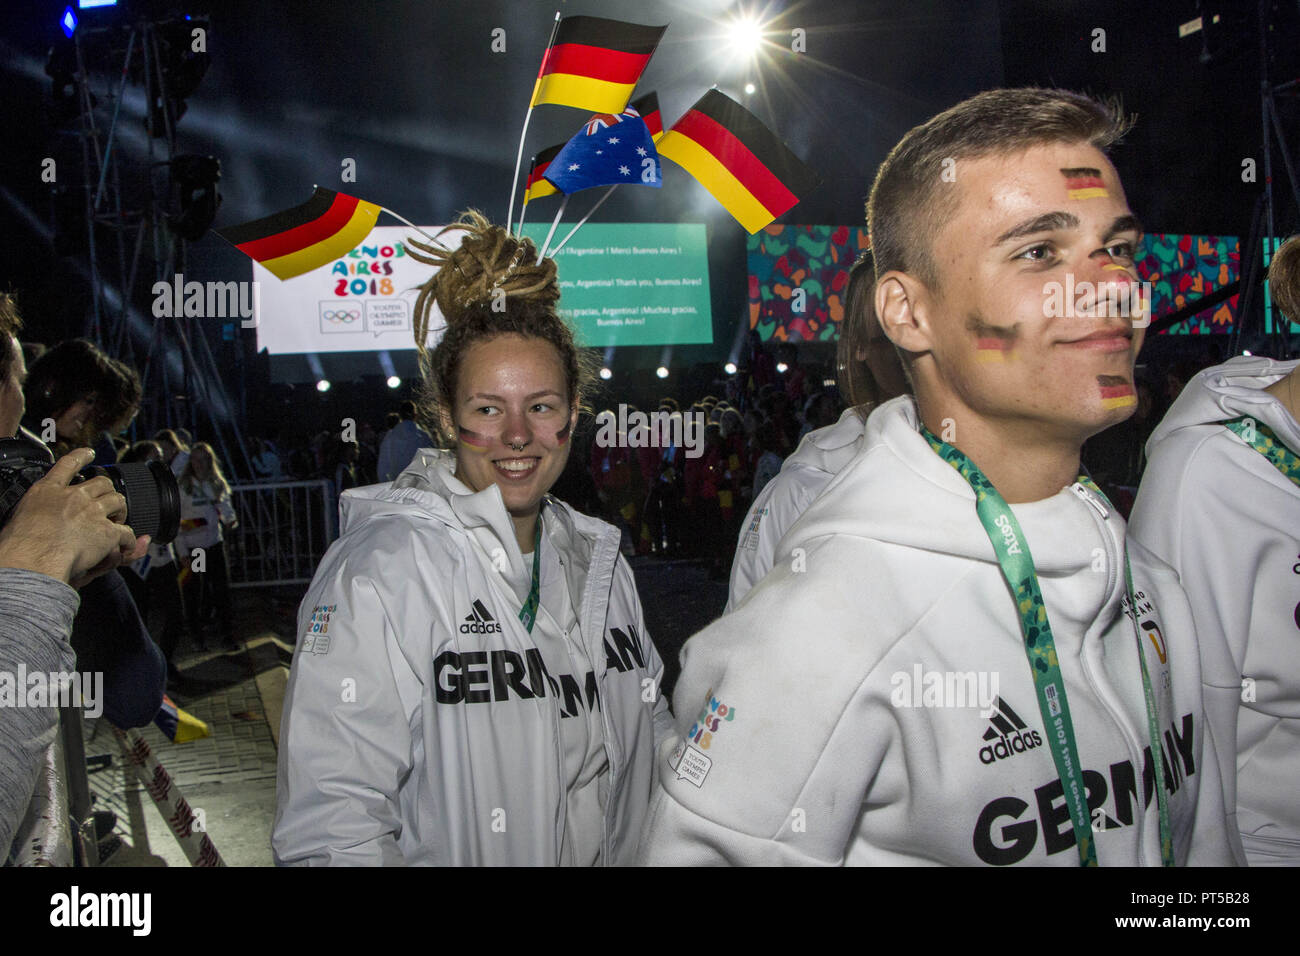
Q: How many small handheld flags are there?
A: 6